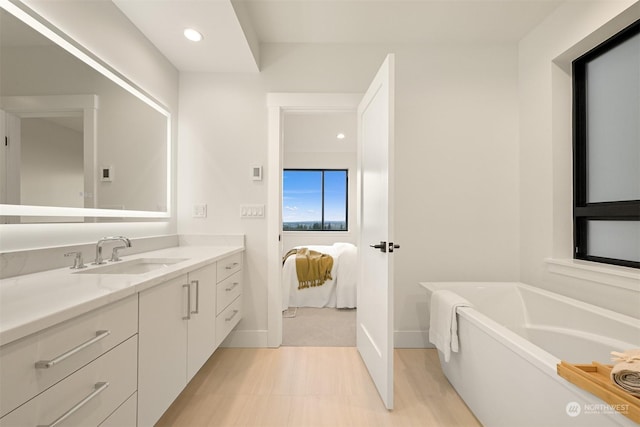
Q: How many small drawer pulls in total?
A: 3